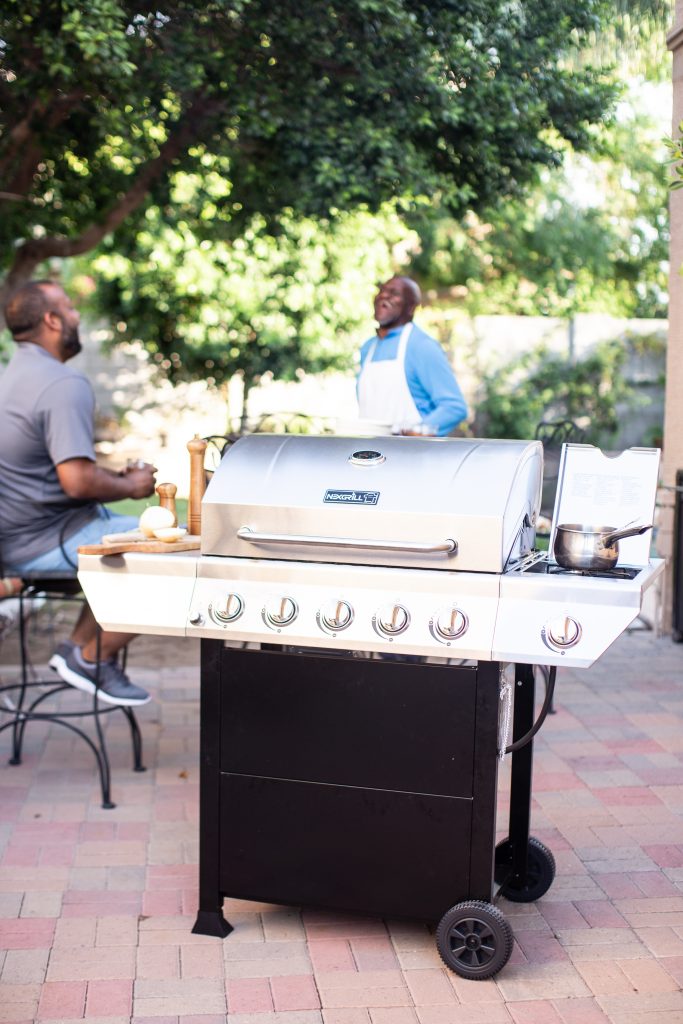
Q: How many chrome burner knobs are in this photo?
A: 6